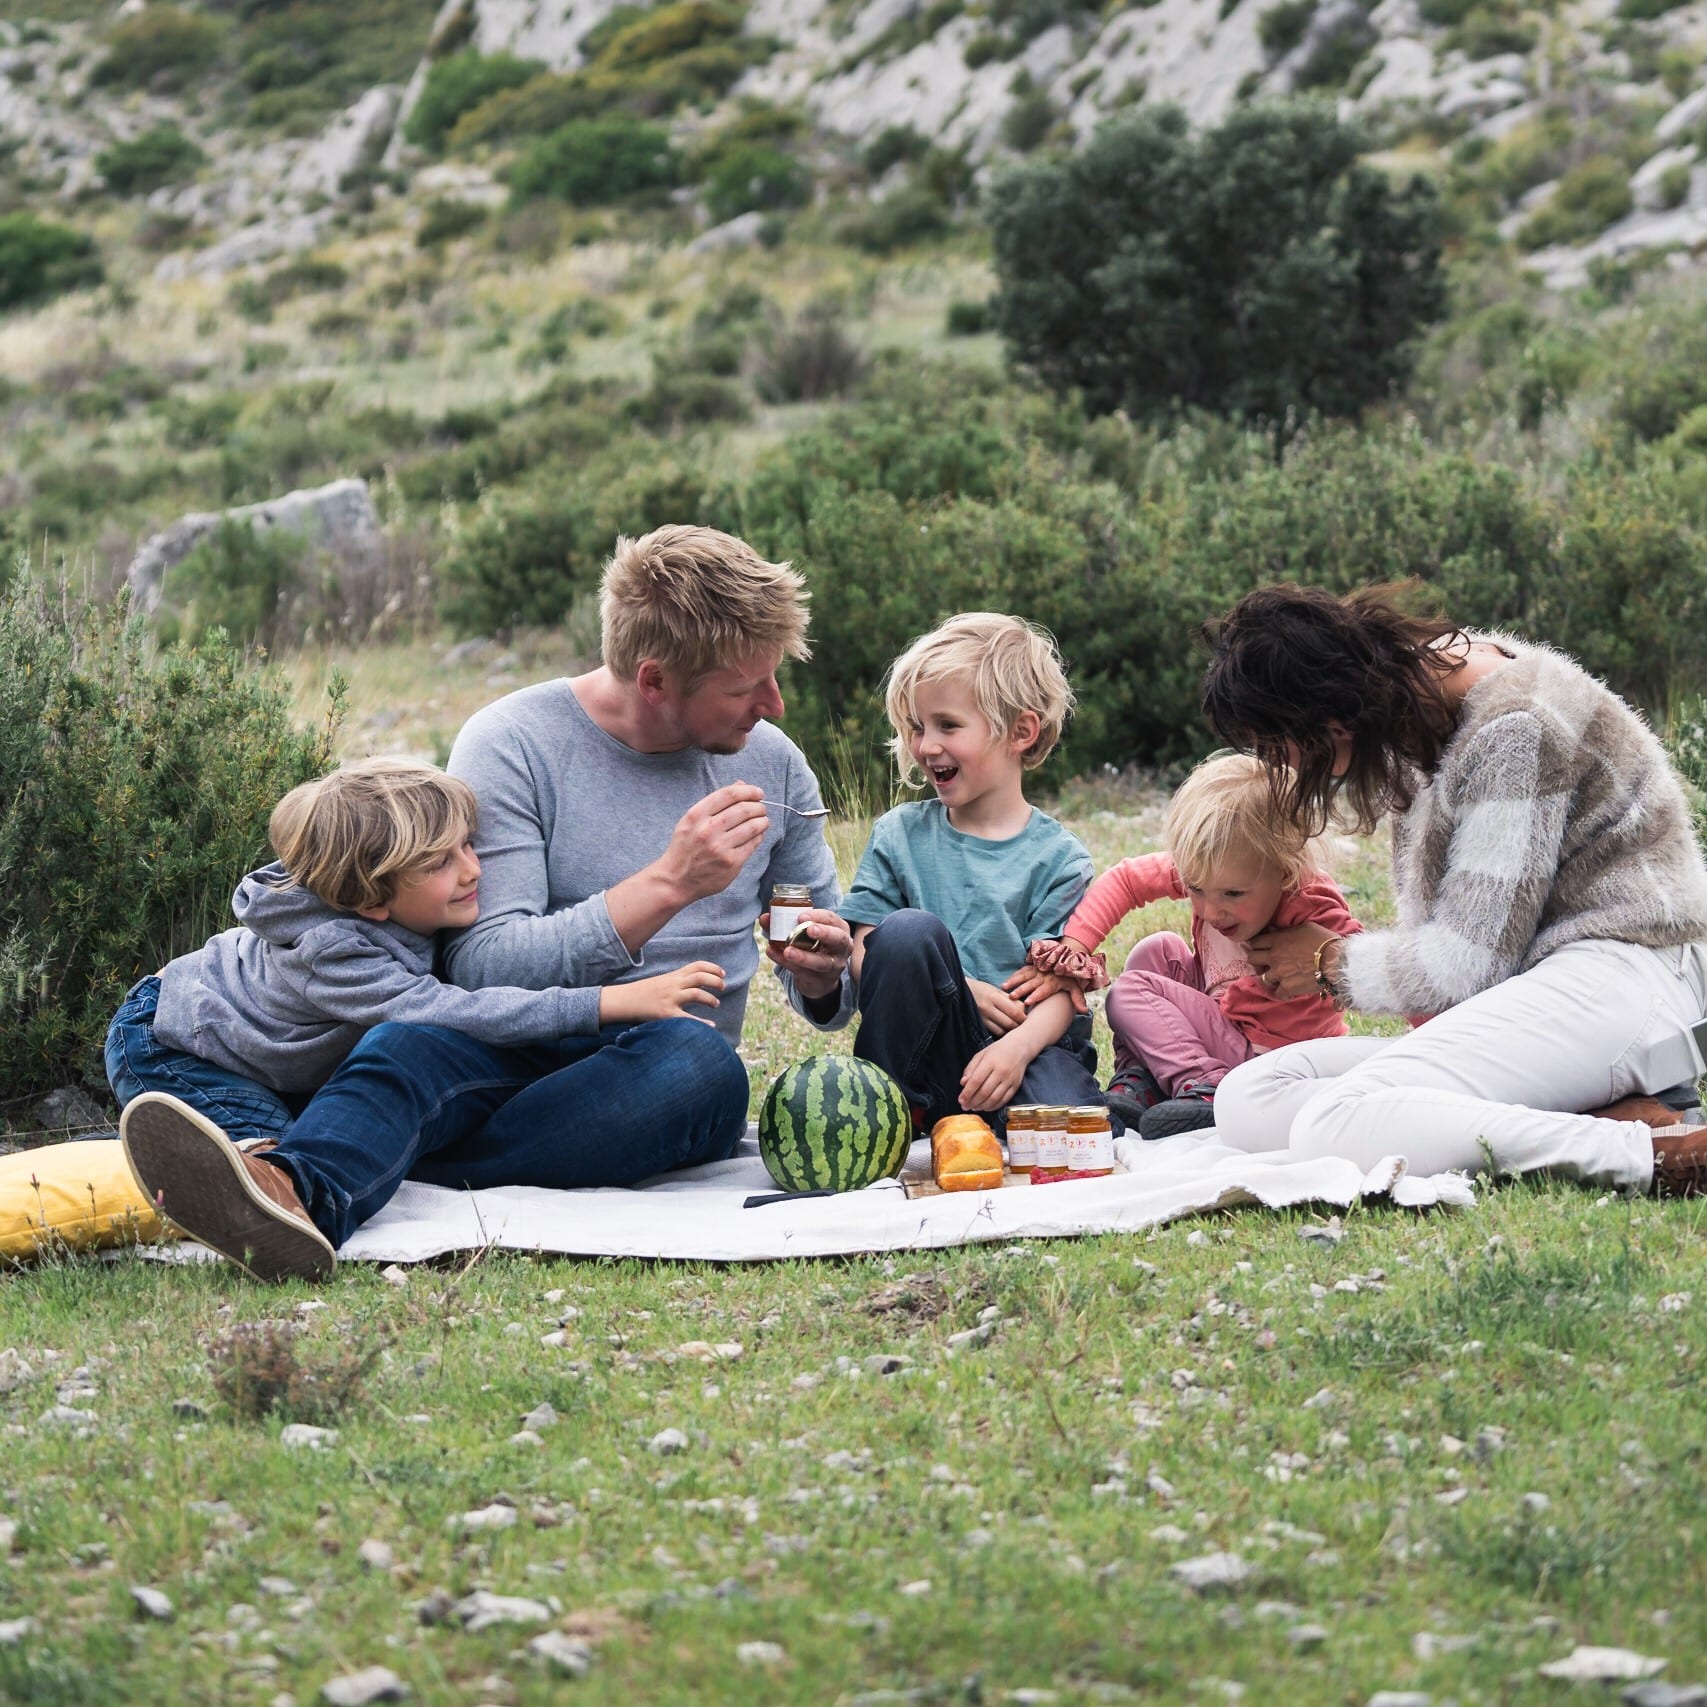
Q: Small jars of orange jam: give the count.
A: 4